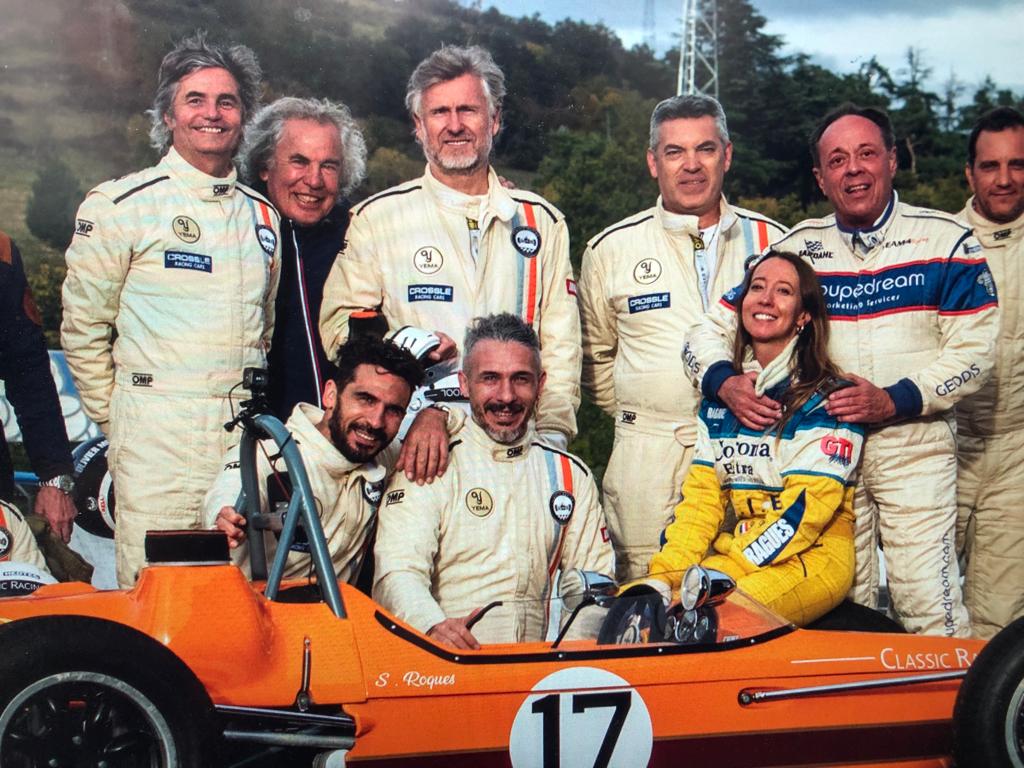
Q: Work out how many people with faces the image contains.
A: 9